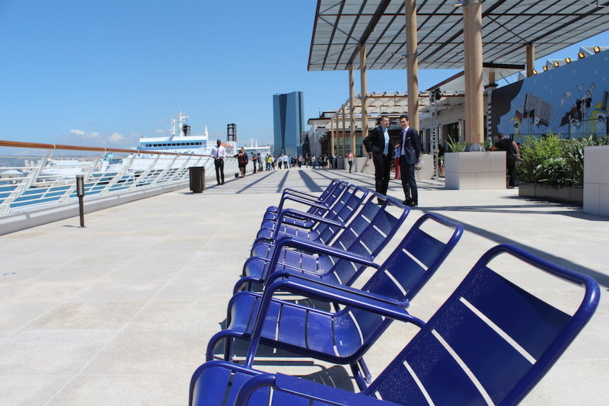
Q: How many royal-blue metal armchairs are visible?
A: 8